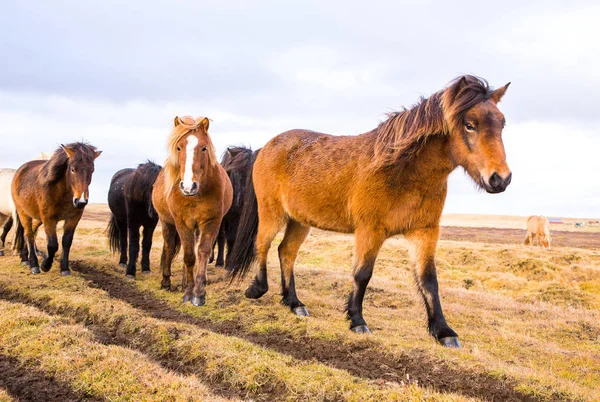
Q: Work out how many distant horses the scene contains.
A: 1